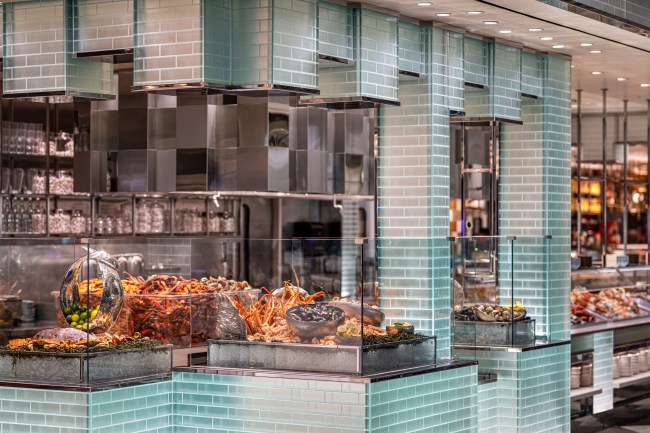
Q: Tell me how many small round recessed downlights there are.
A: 14